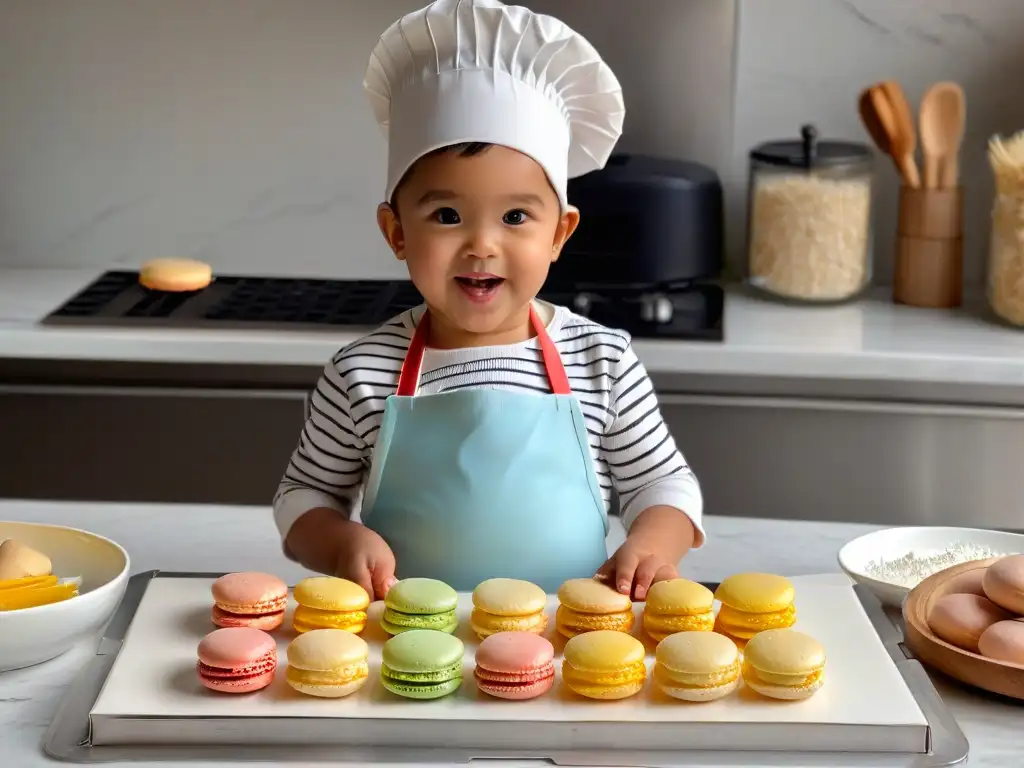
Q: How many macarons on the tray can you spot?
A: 14